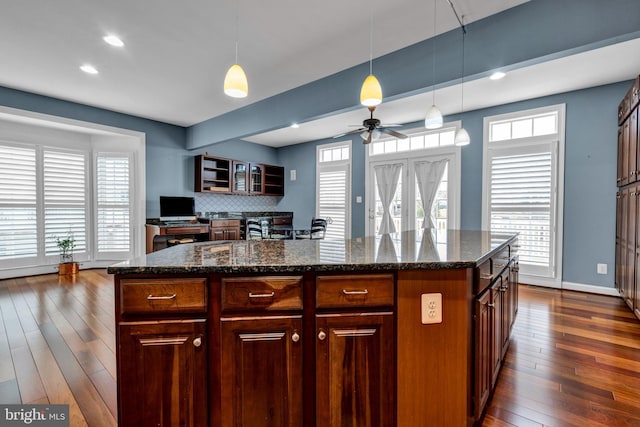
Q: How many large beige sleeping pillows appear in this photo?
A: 0